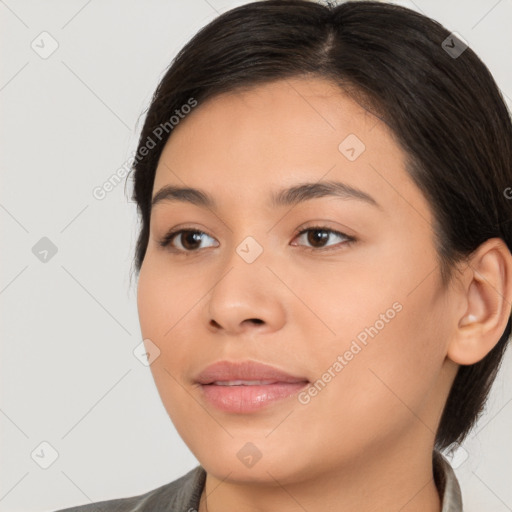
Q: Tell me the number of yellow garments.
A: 0